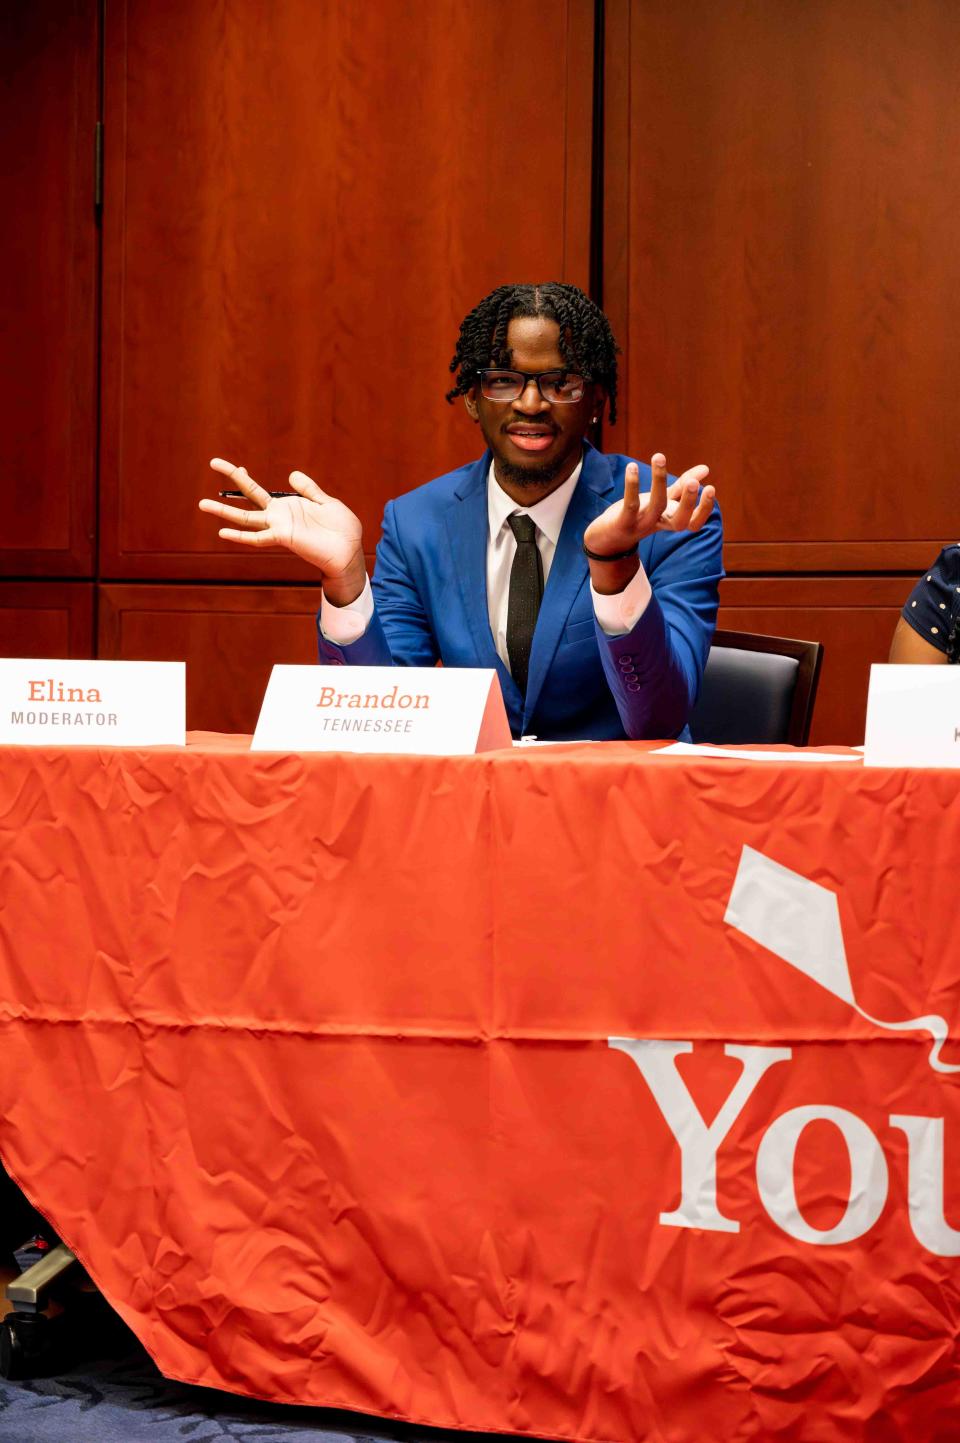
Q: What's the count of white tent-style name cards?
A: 3